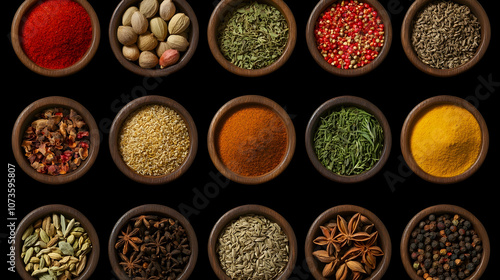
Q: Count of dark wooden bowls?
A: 15